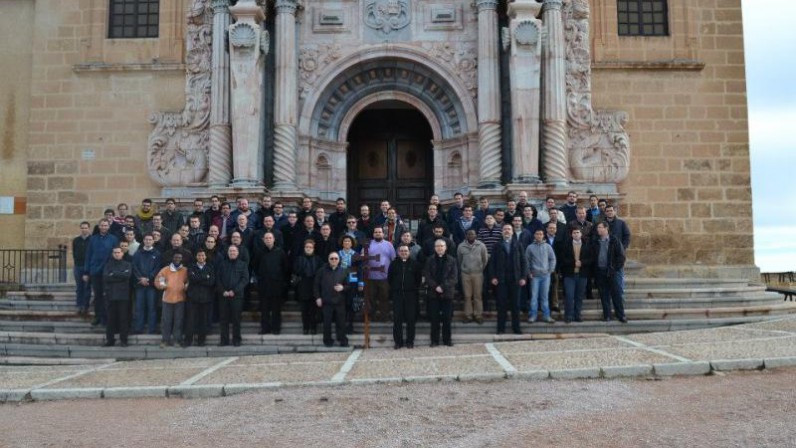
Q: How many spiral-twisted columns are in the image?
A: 4